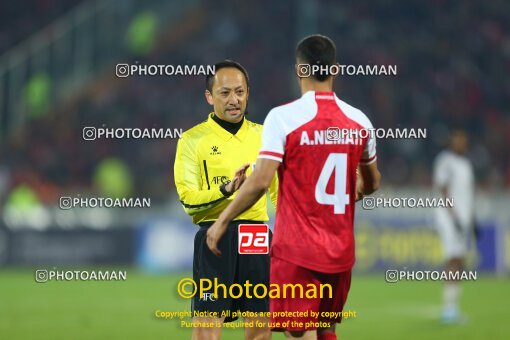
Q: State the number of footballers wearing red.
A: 1